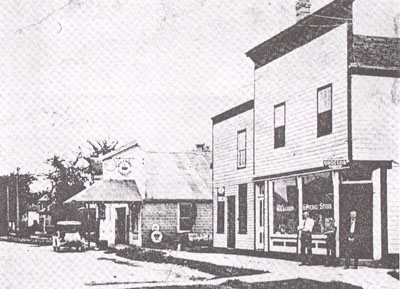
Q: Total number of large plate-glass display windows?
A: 2